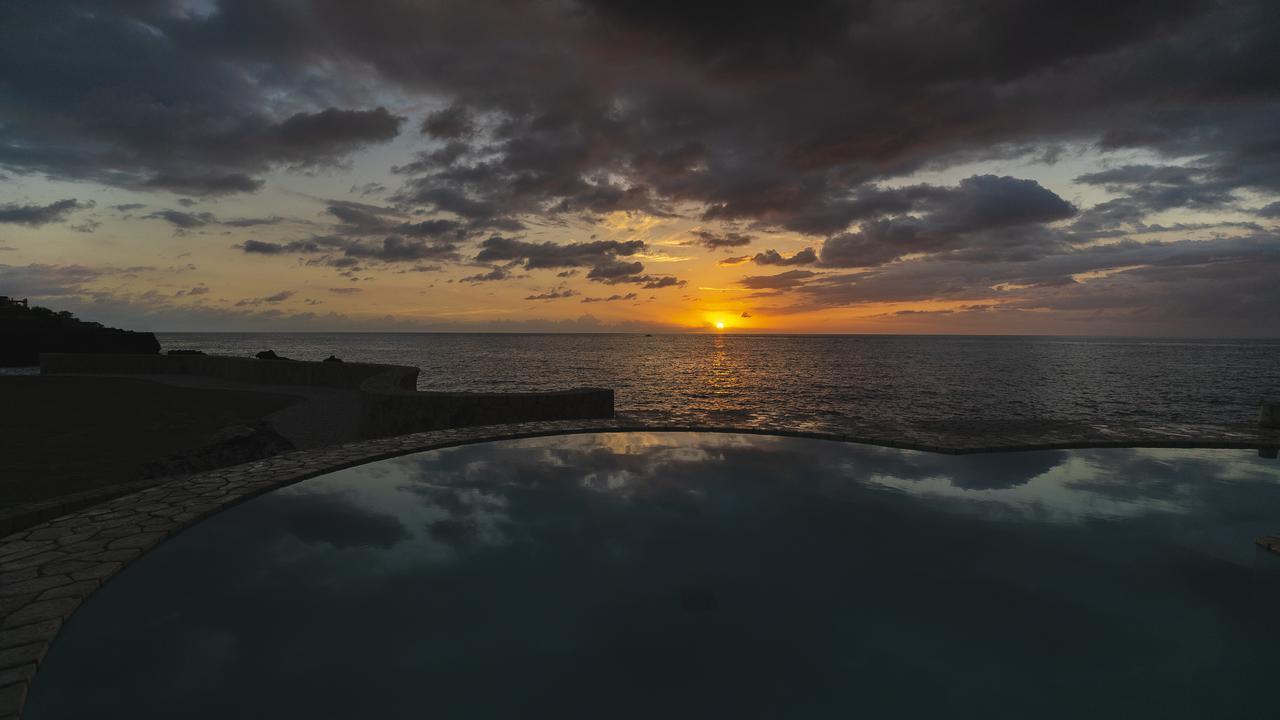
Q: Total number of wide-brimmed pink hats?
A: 0